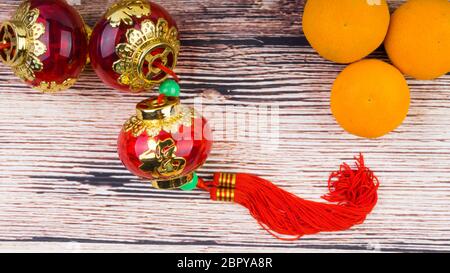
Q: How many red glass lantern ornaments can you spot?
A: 3